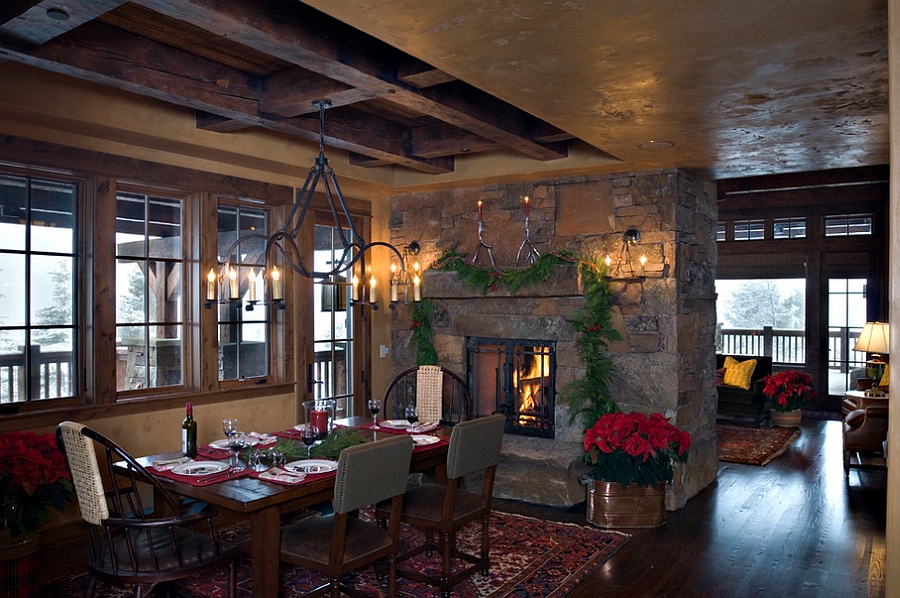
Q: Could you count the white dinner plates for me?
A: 6